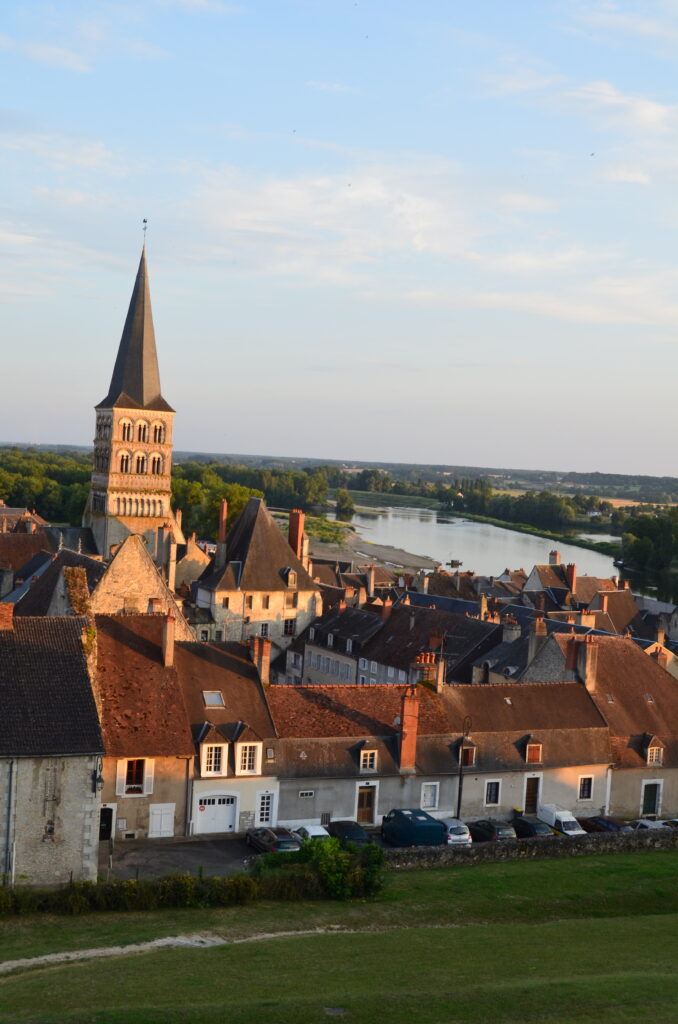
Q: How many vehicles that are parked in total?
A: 11